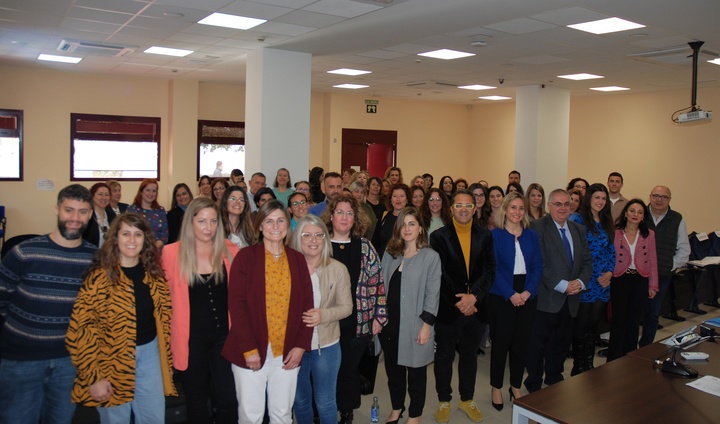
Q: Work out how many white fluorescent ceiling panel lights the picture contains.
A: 12